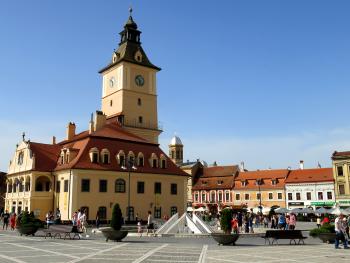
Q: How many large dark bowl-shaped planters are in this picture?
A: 4